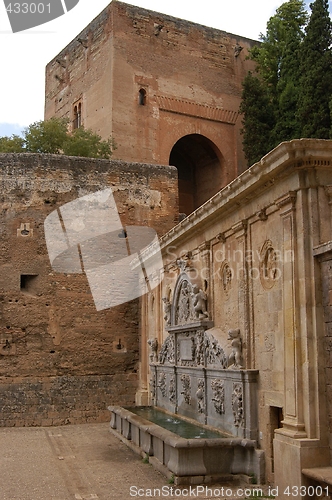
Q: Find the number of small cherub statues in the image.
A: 4